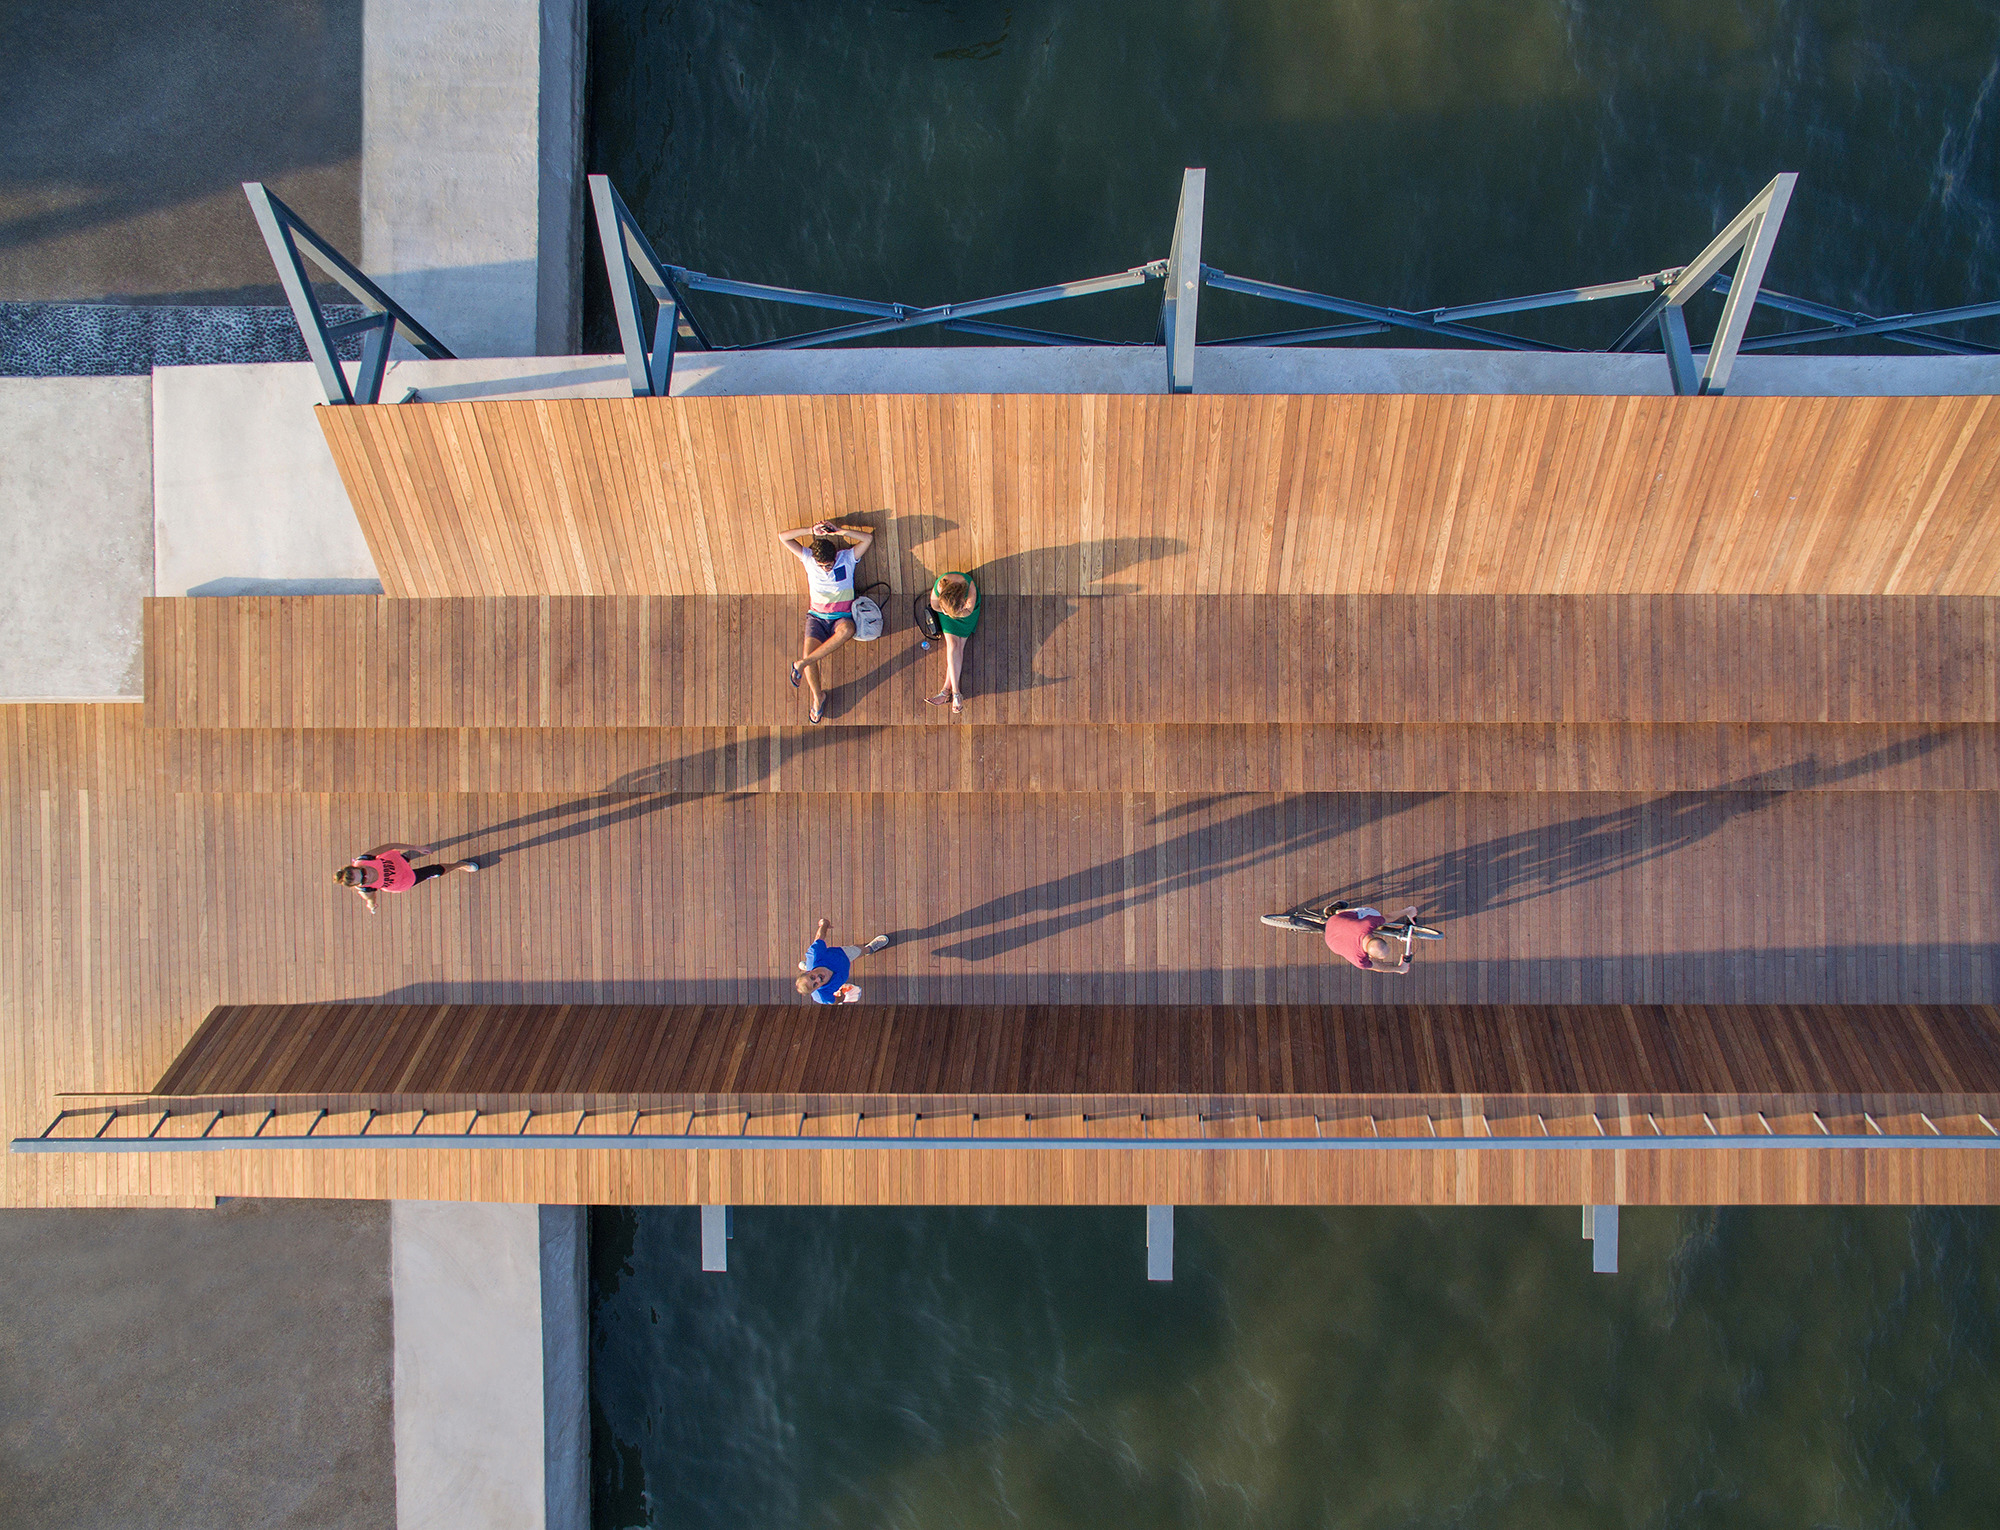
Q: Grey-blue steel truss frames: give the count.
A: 4